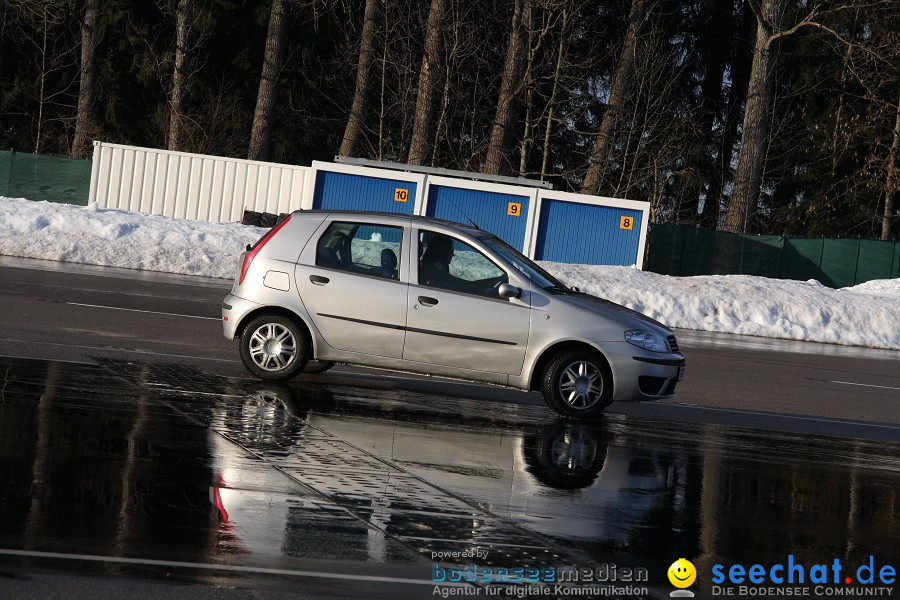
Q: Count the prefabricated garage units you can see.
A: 3